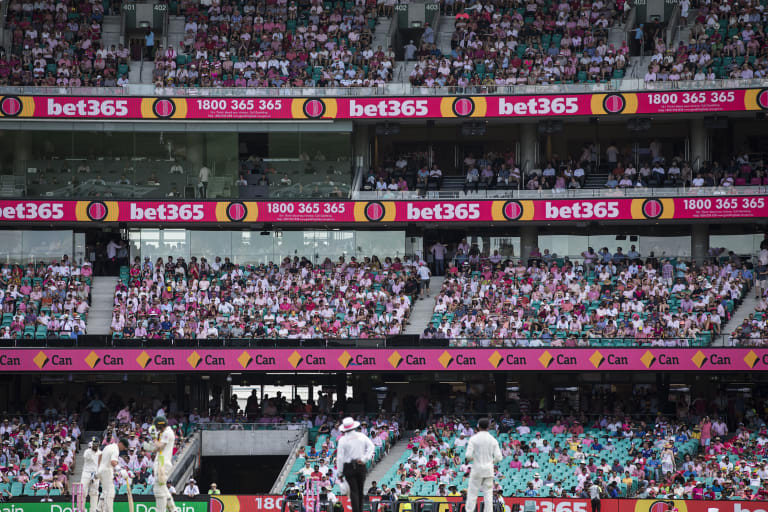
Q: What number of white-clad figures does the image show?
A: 5